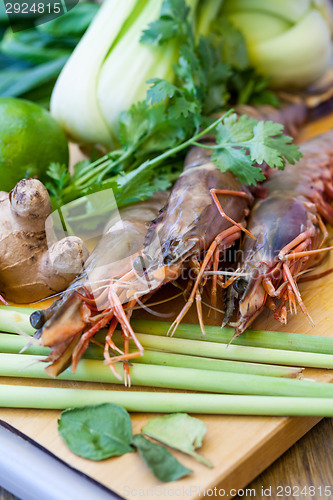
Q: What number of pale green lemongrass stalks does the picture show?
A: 5